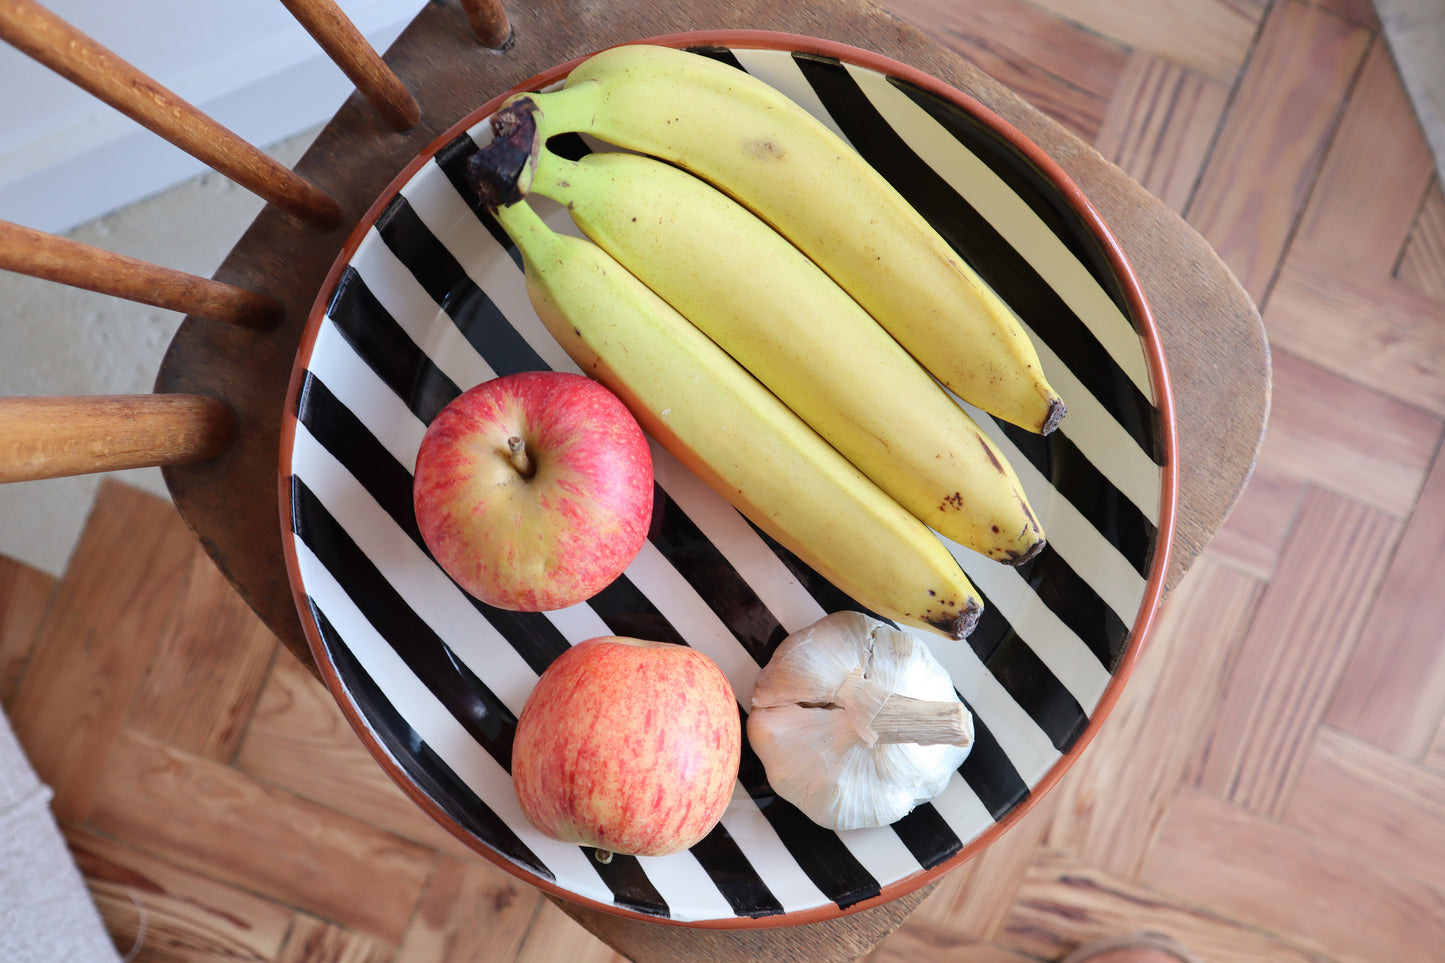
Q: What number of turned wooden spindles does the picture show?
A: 5